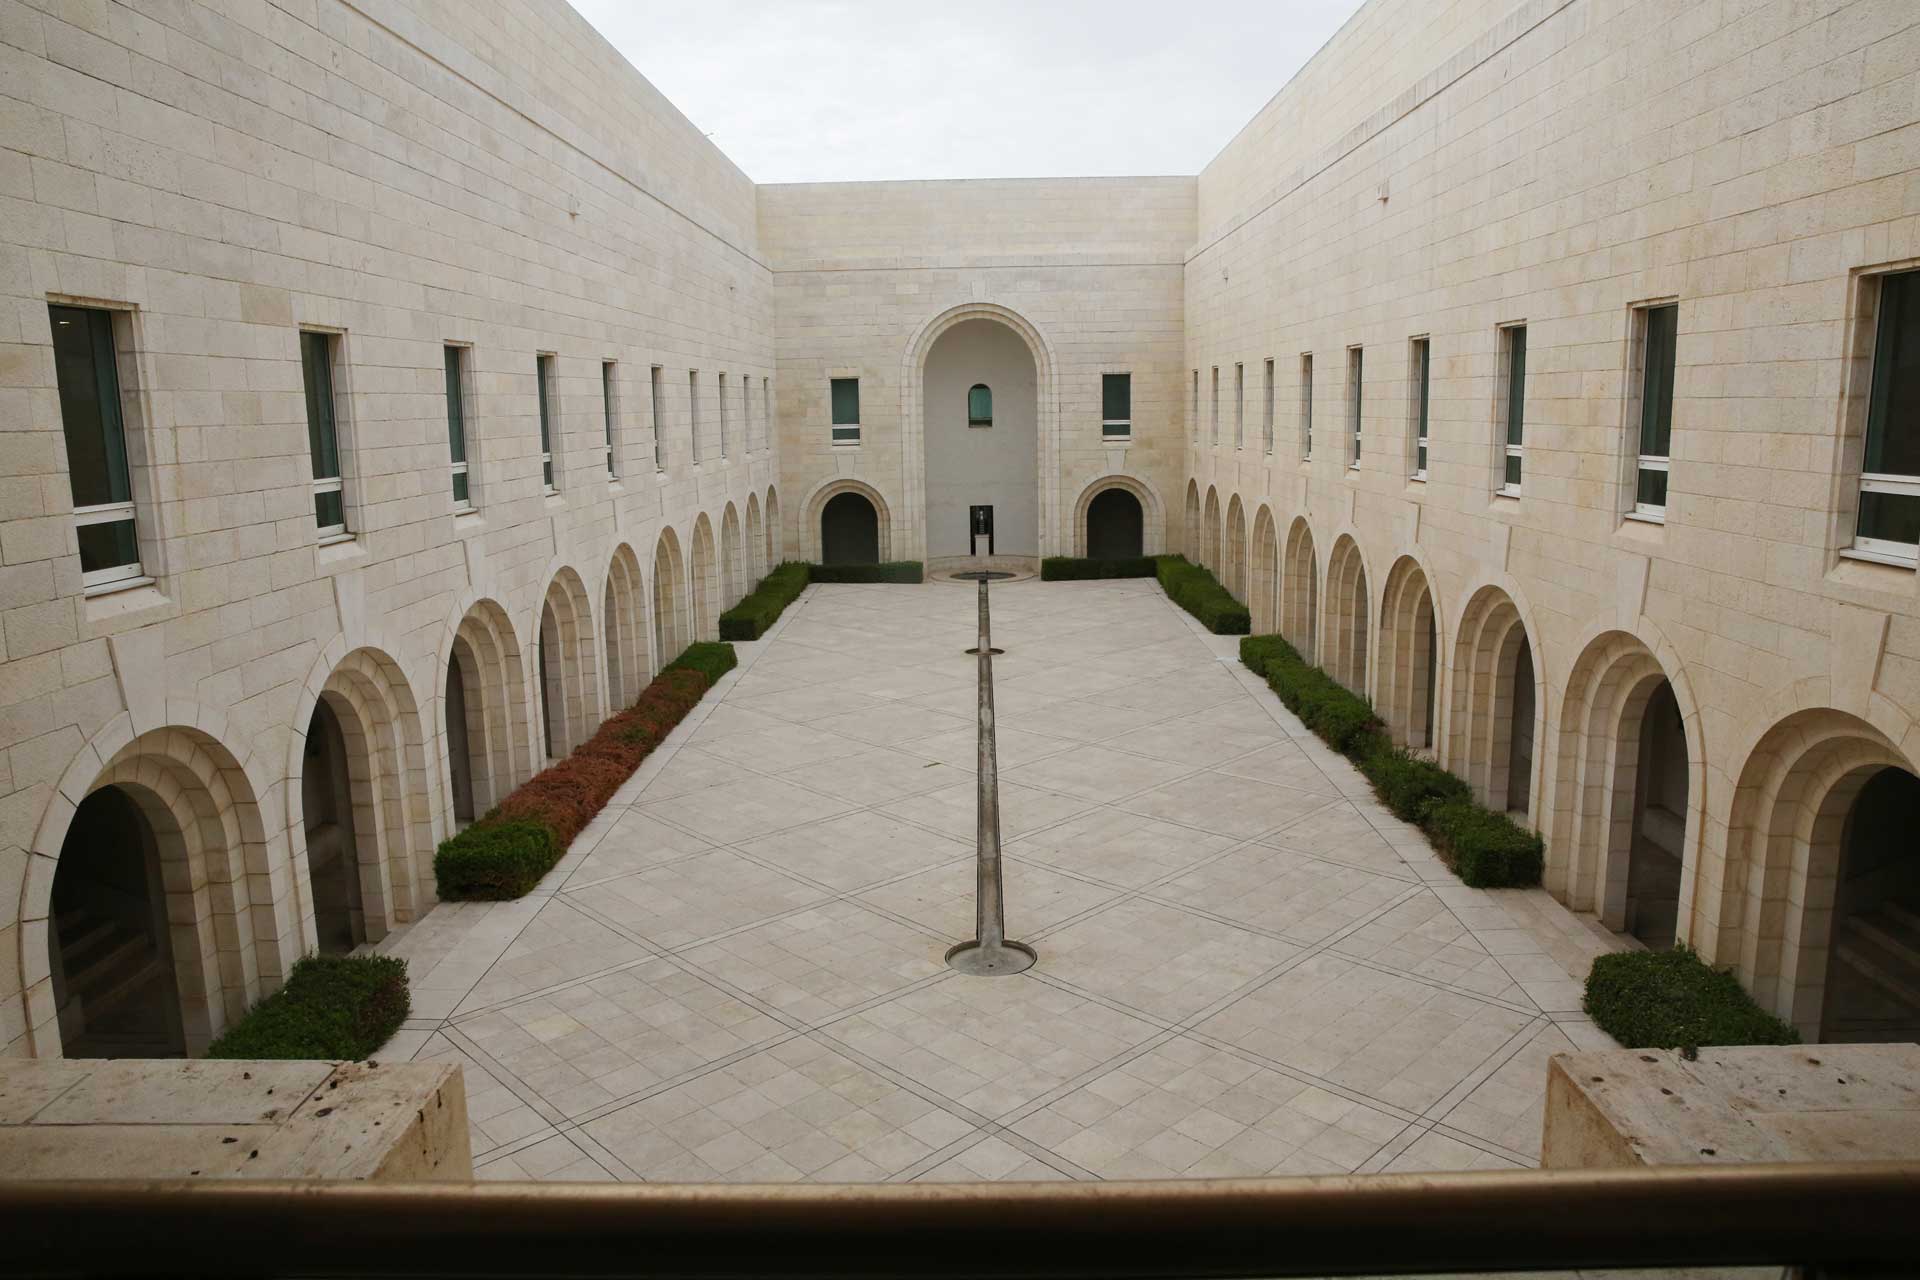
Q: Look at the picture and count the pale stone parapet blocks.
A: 2